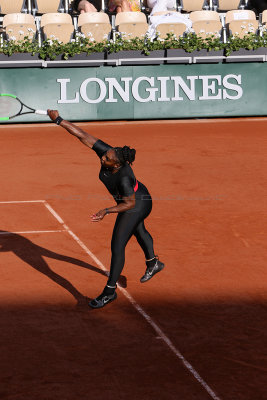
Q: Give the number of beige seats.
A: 12